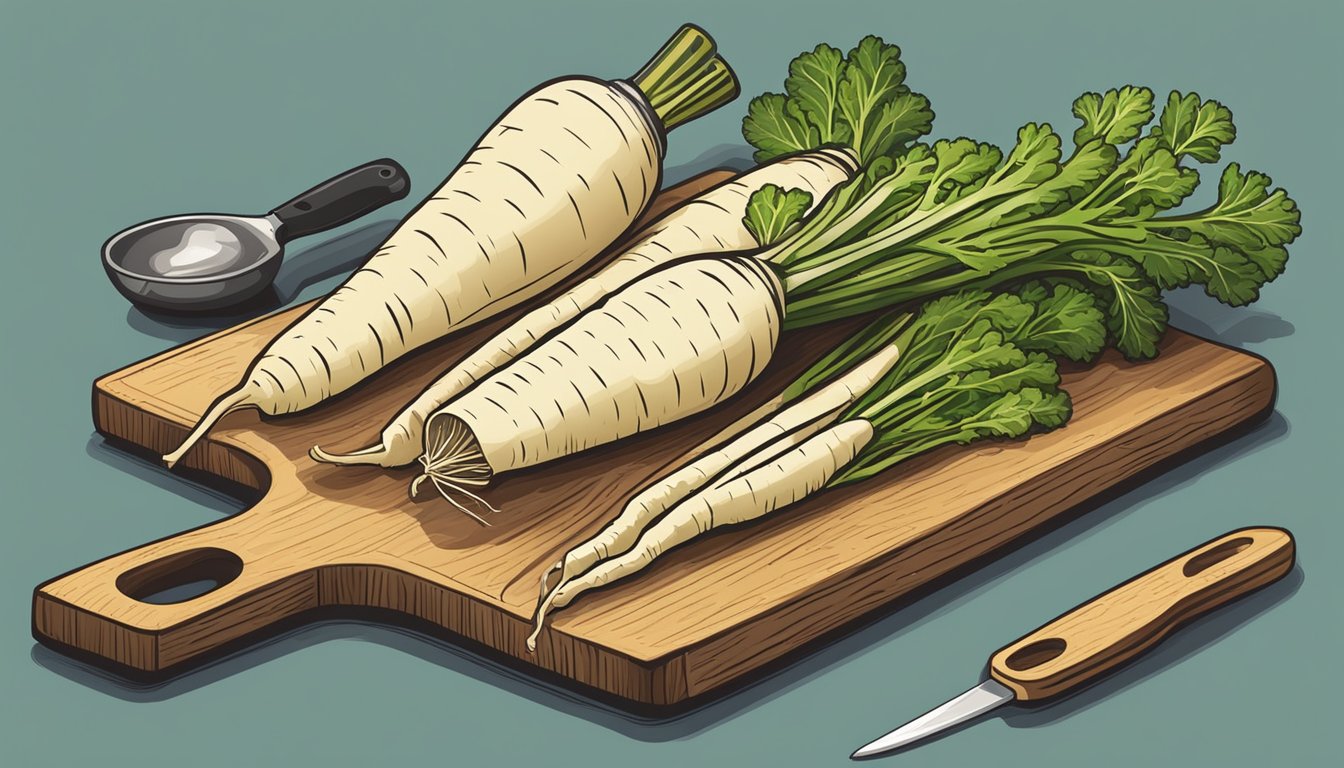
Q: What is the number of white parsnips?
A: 5